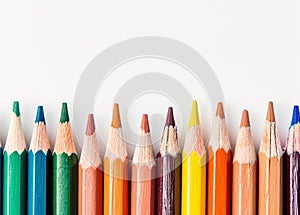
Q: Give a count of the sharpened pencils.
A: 12